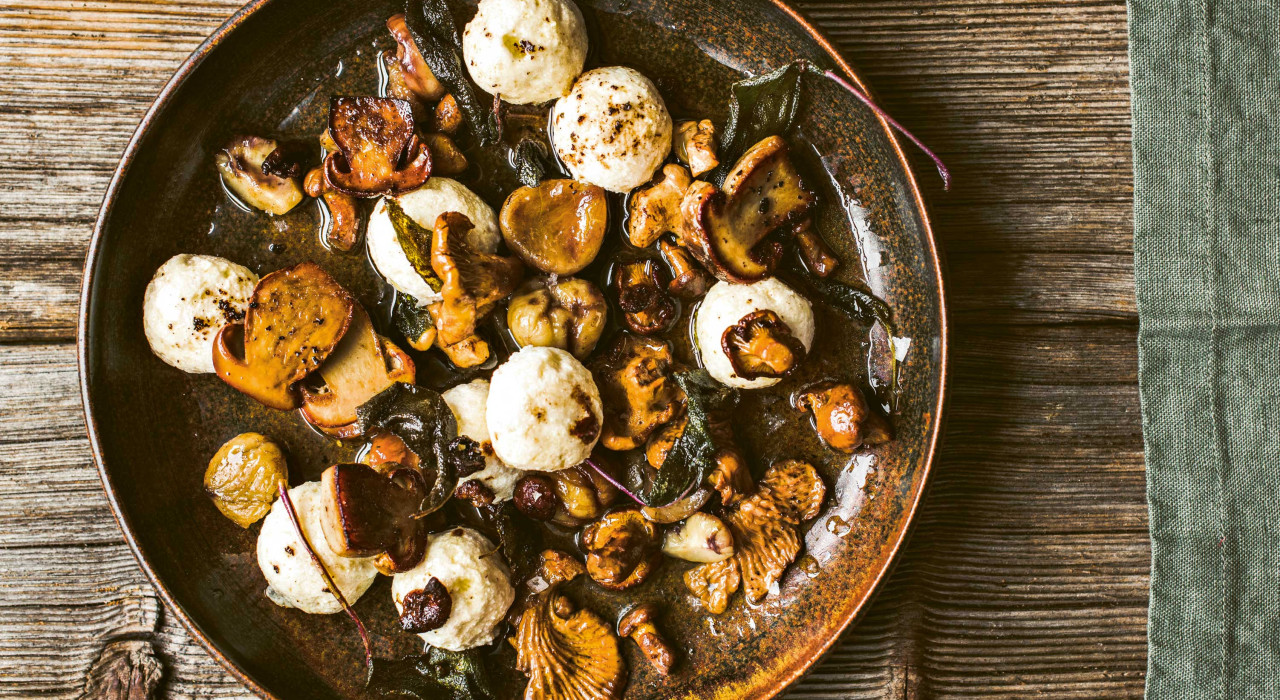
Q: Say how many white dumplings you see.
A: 9